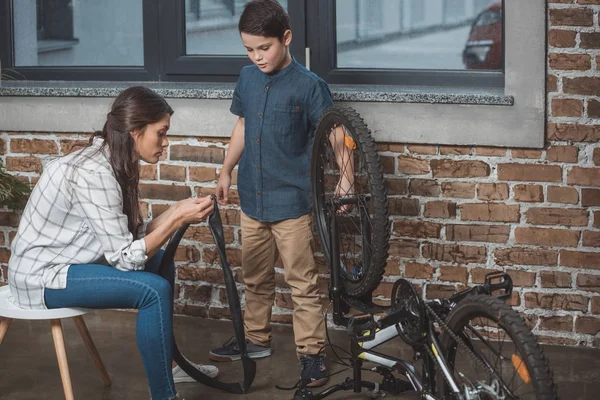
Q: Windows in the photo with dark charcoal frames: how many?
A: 3